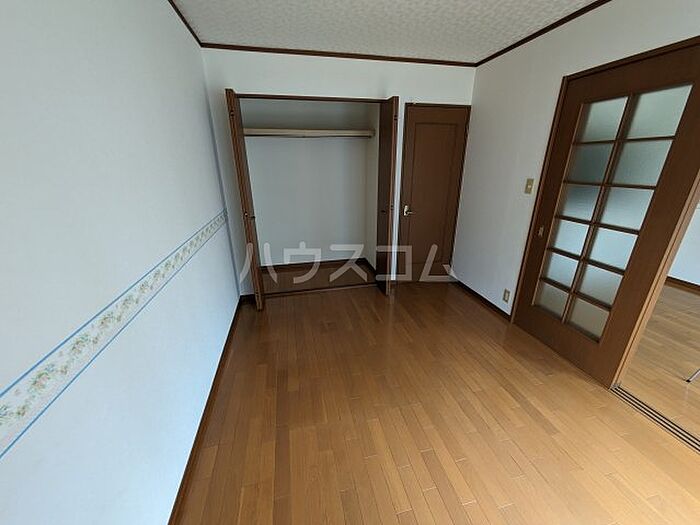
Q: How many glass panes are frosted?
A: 12